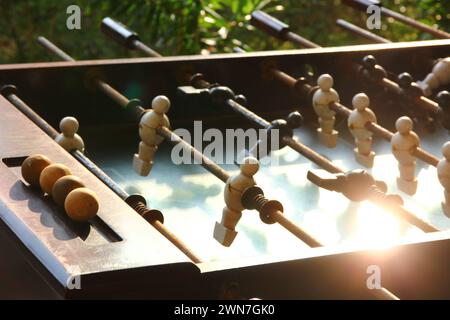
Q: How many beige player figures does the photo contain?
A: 8